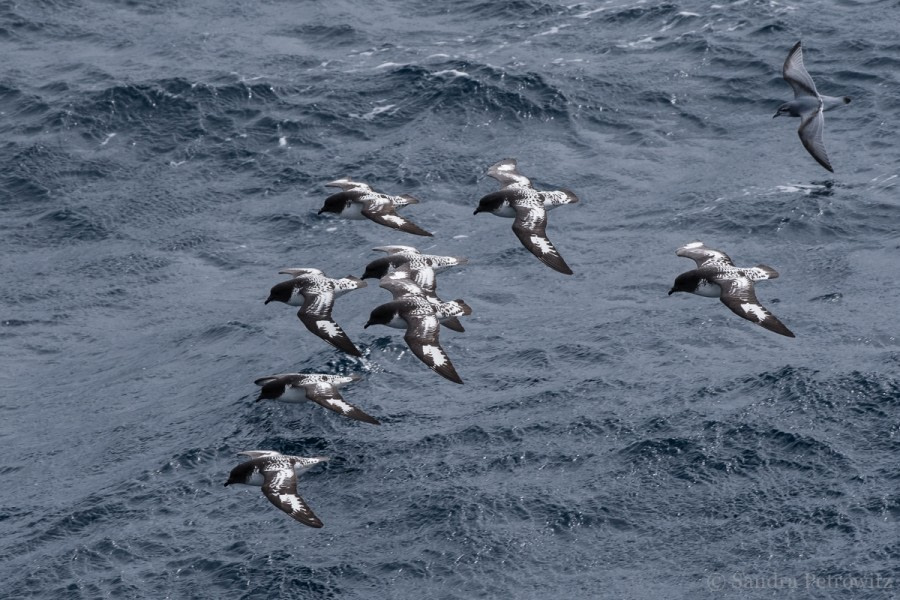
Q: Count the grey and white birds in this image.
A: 1